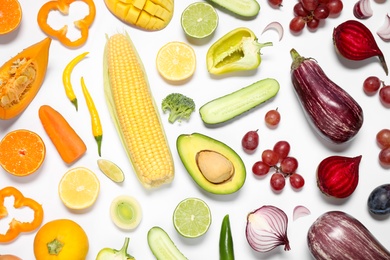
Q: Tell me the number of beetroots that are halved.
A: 2